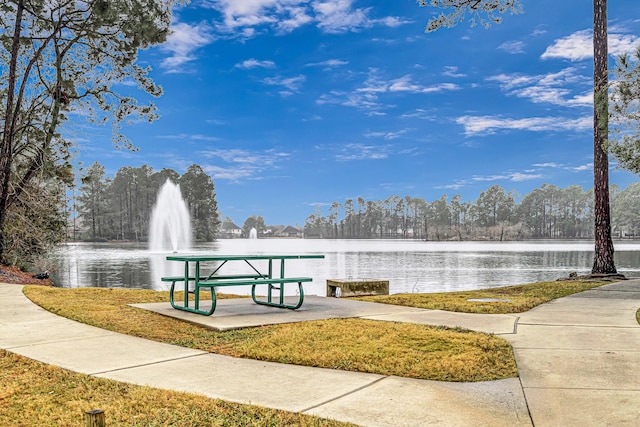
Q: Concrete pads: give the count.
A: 1